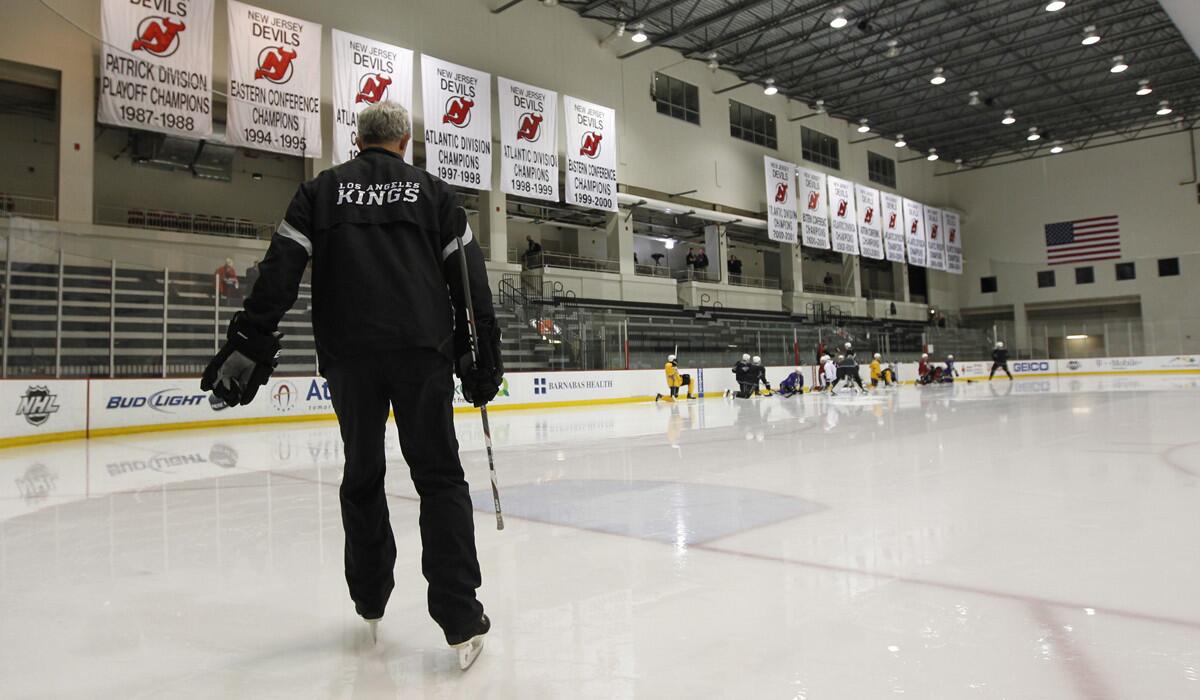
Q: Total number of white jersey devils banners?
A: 14